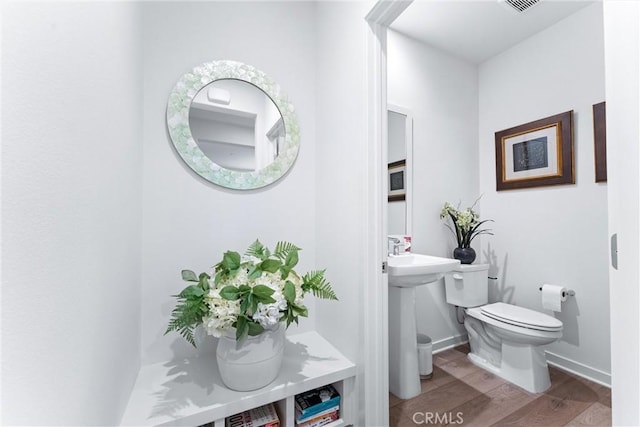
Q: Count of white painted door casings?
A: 1